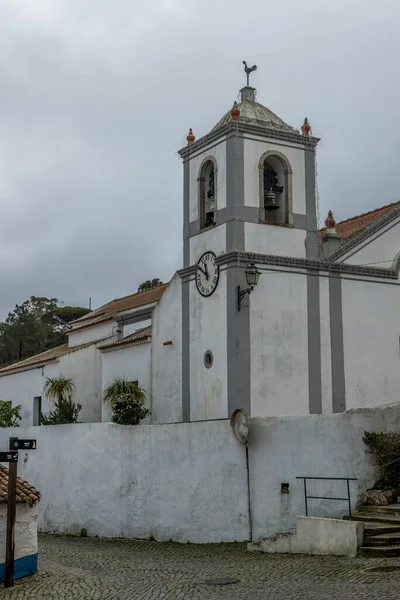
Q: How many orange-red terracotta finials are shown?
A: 4